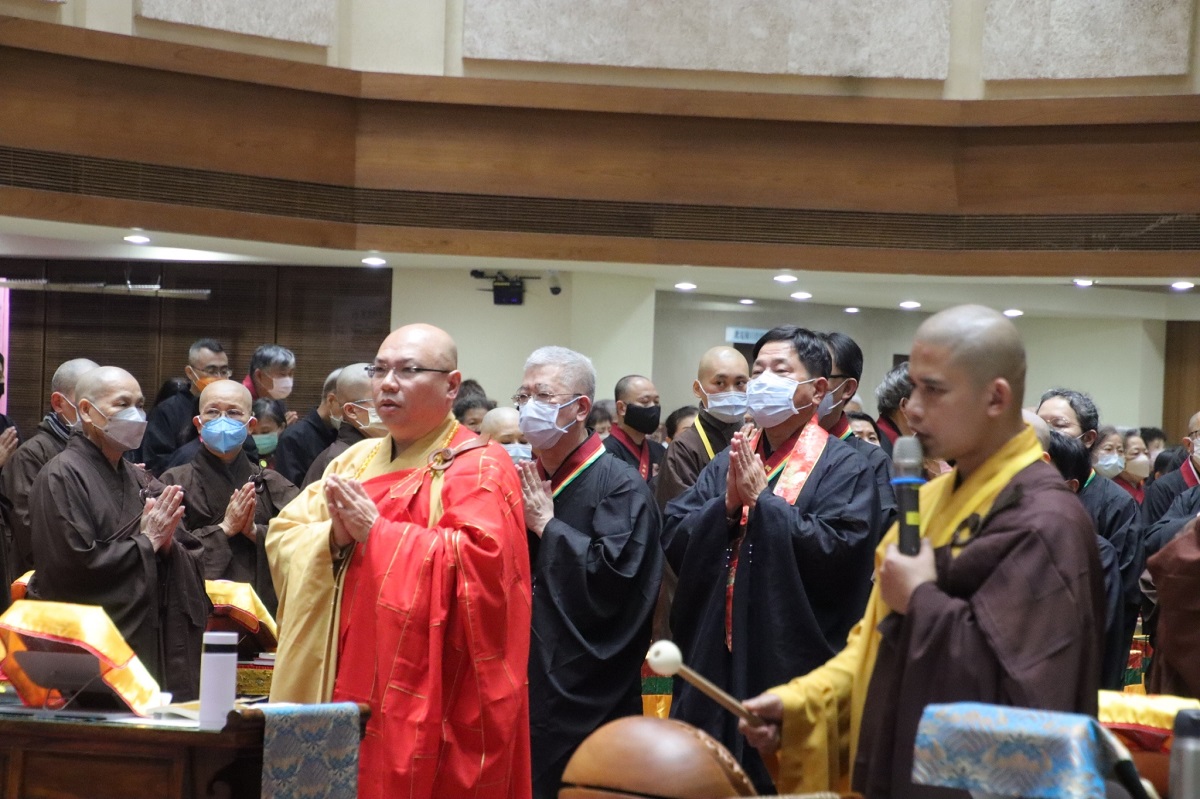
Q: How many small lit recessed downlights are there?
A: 11